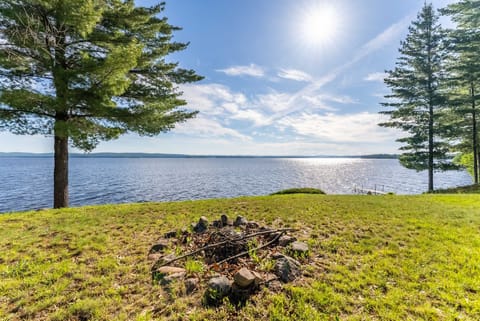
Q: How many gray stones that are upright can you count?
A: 3